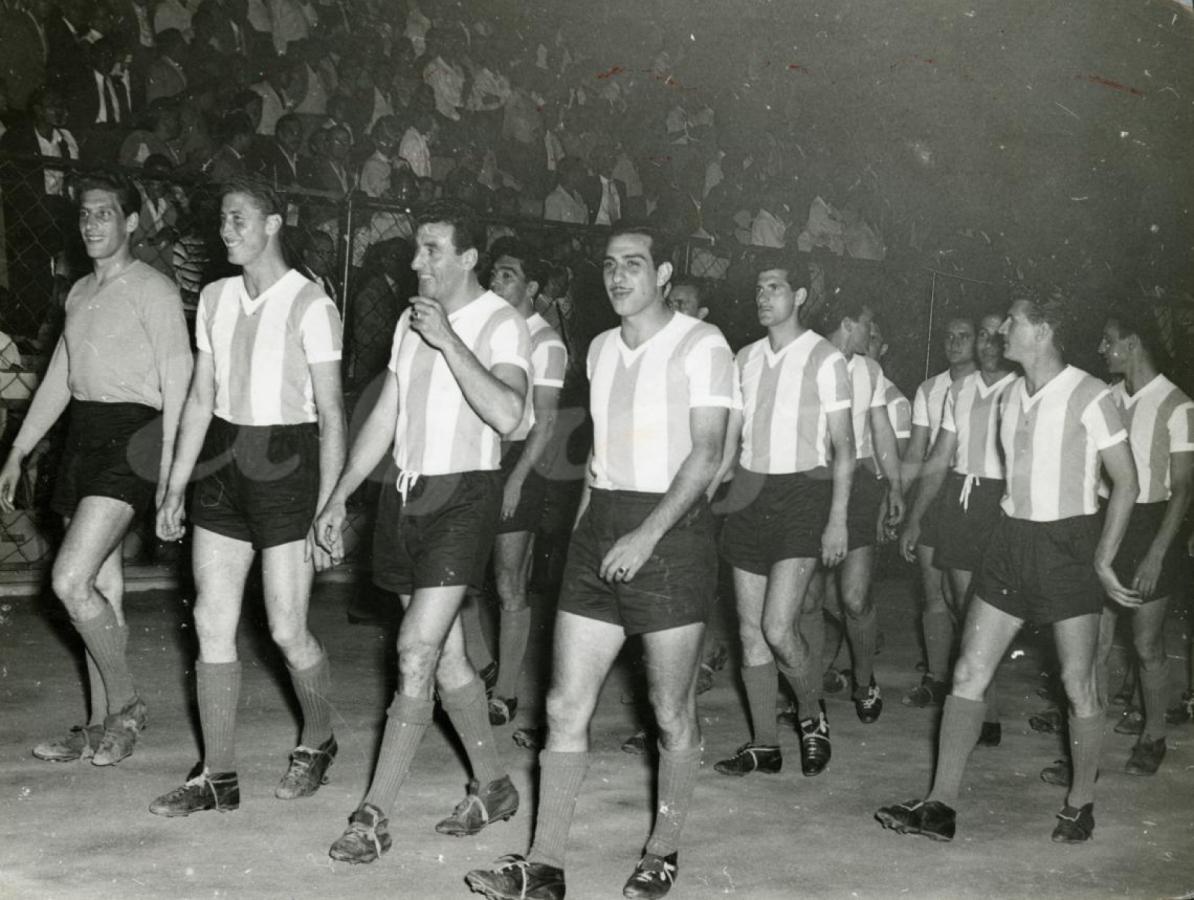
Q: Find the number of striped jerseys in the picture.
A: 11